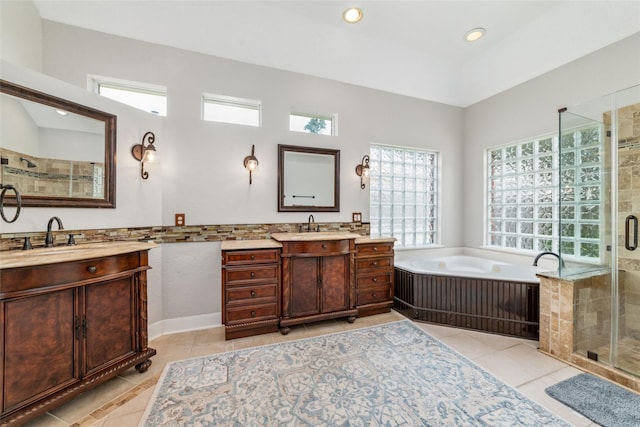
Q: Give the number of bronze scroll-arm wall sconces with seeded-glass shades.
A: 3